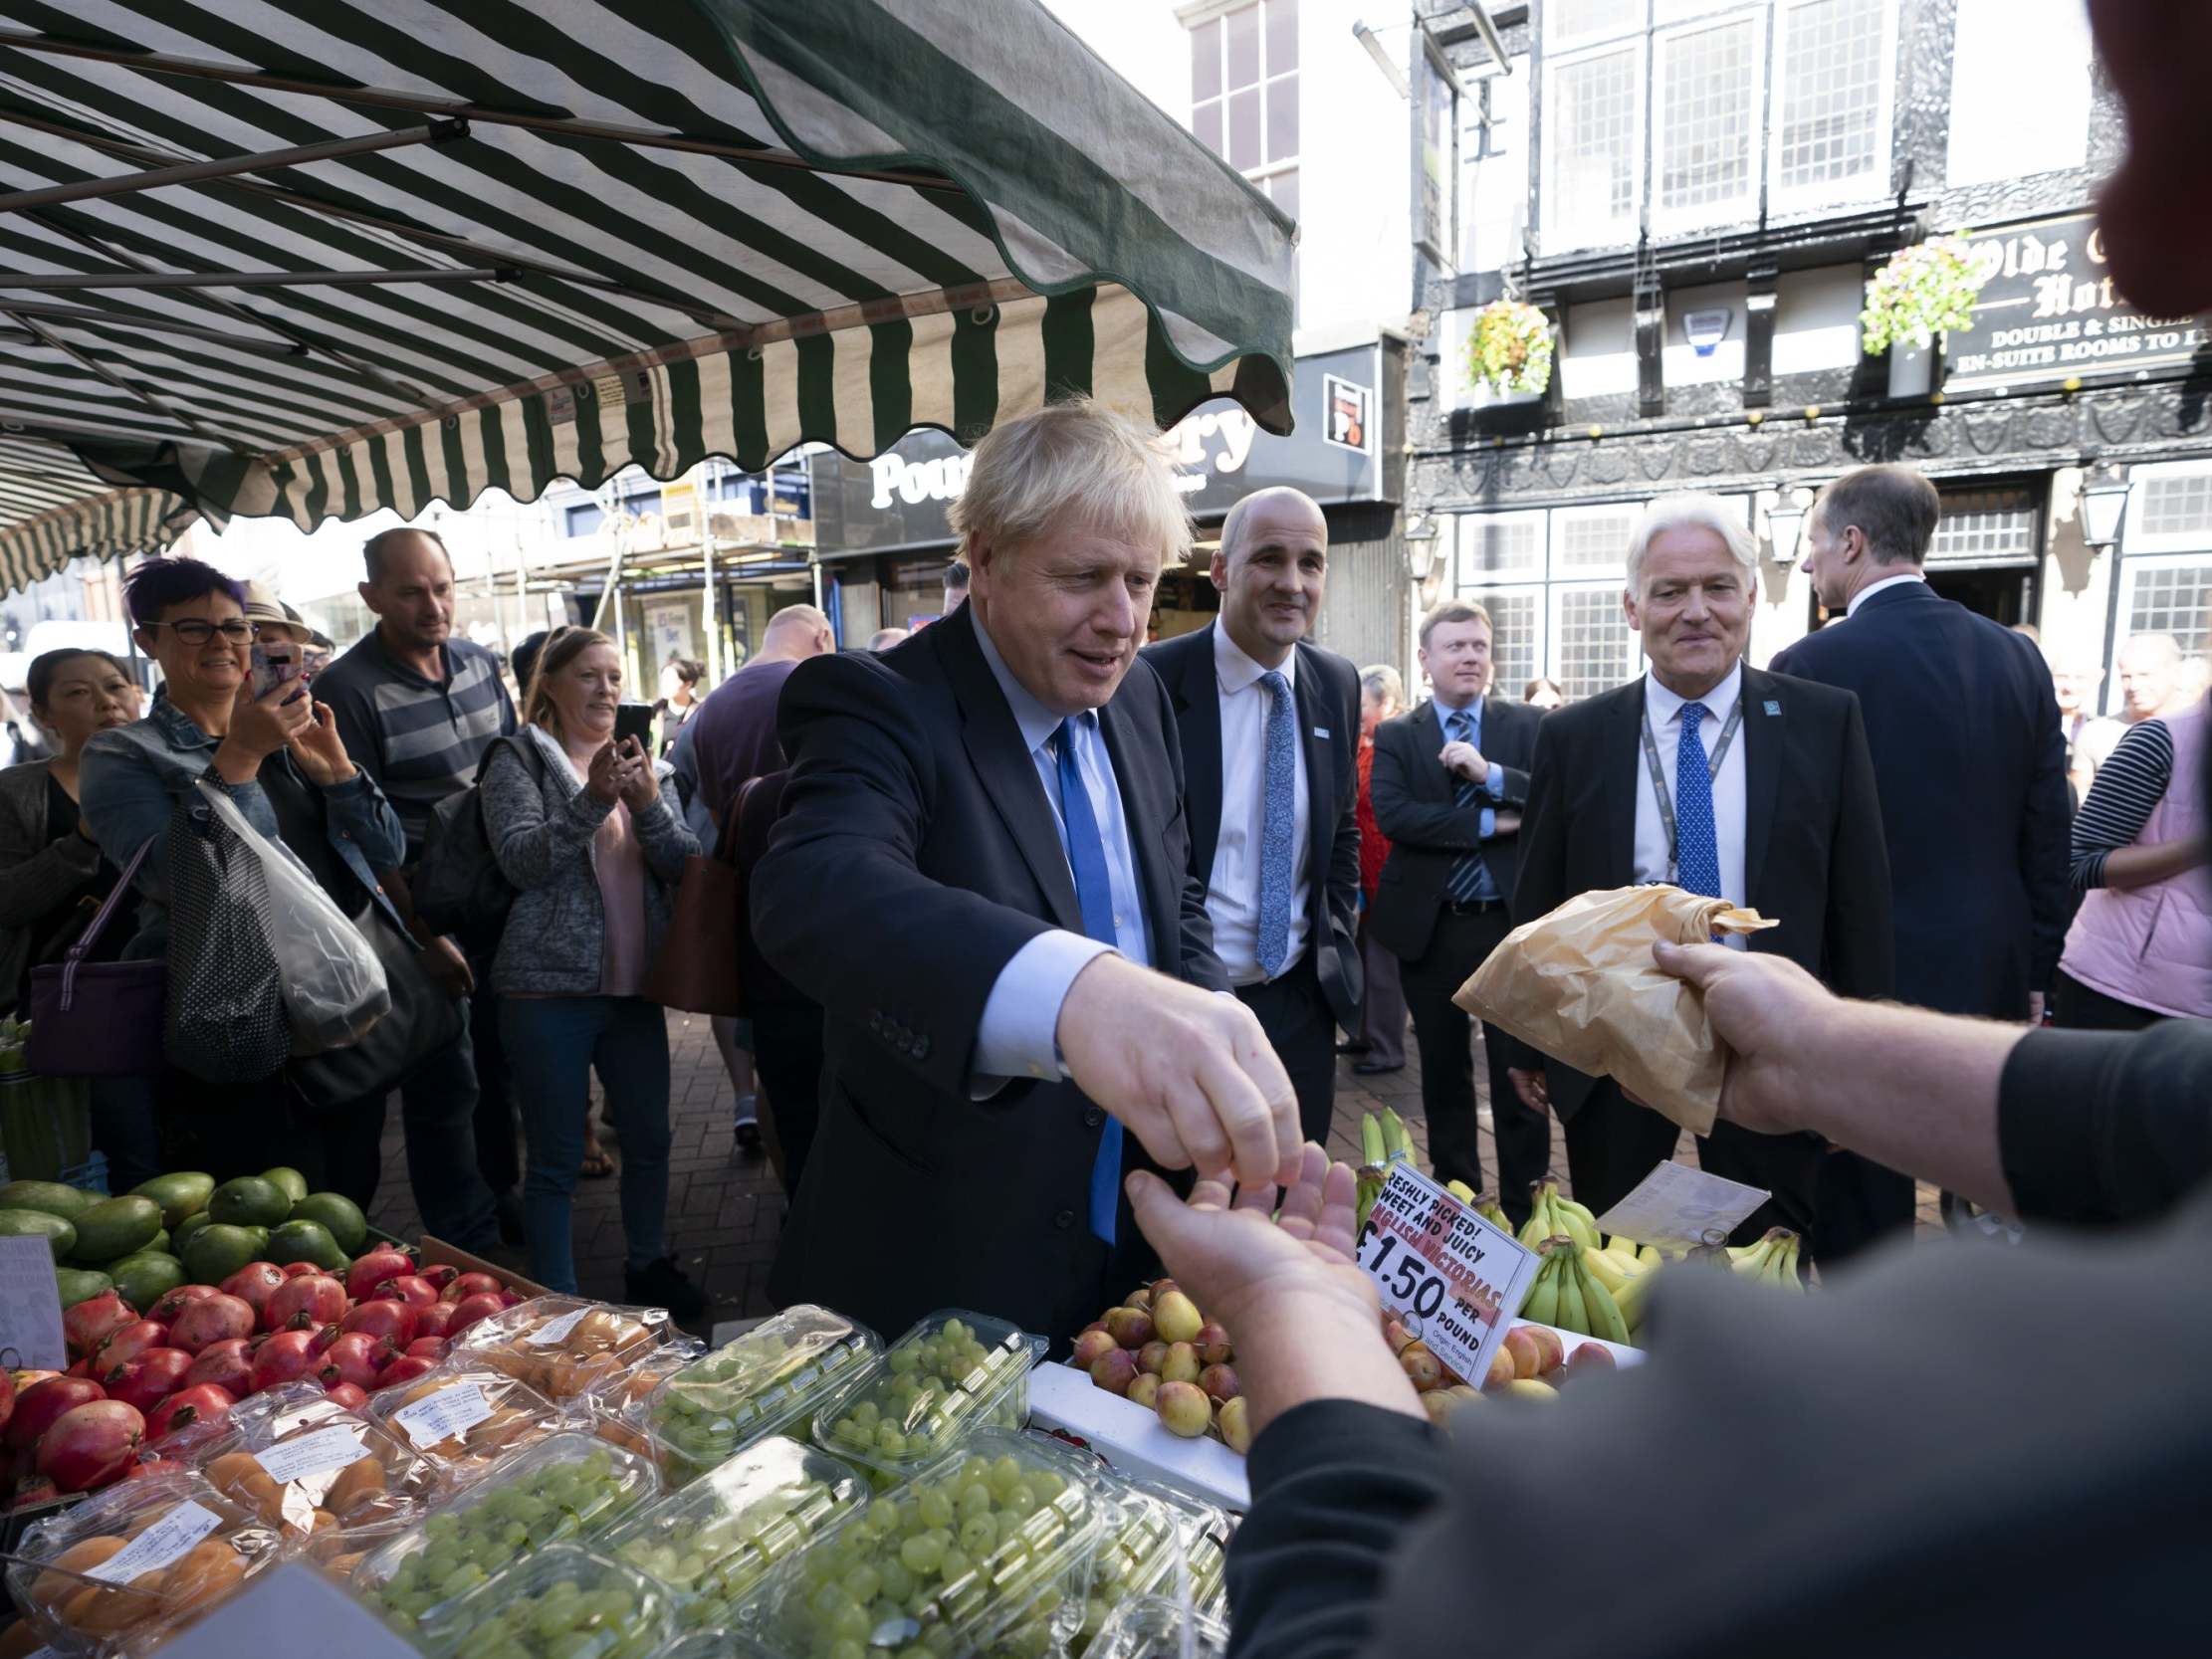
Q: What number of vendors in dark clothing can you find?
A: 1